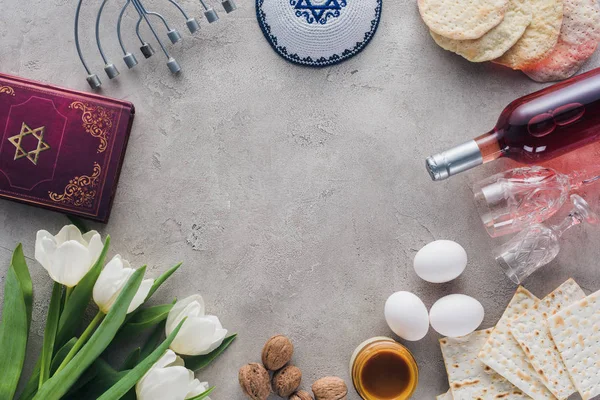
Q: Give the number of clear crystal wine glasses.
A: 2